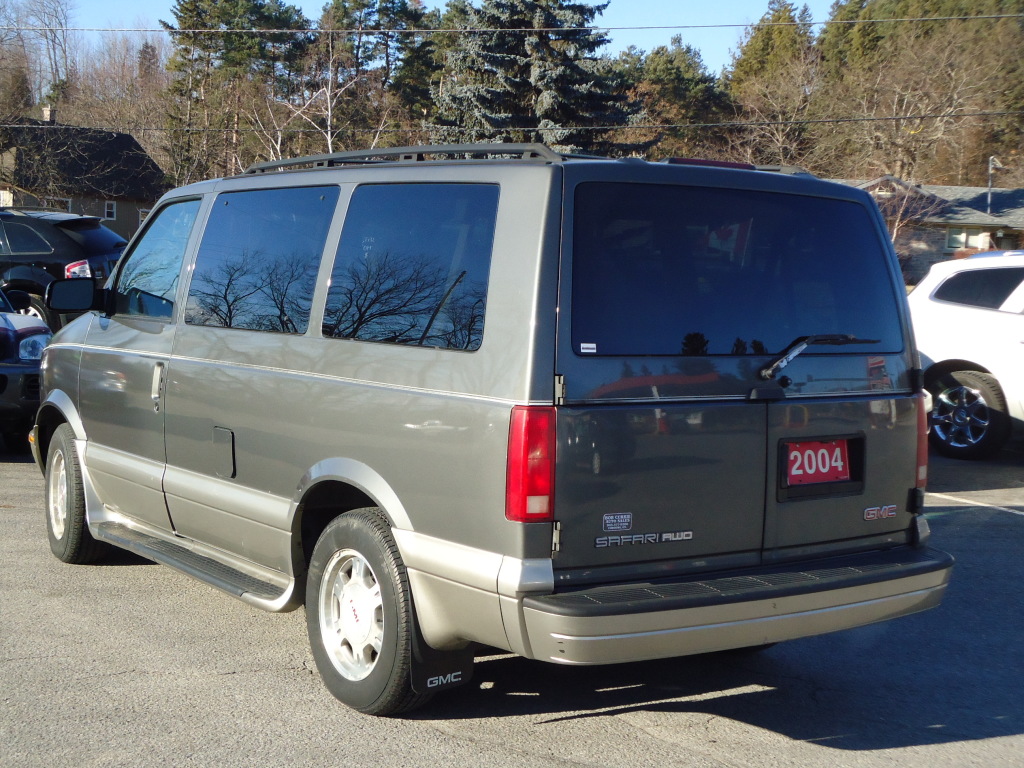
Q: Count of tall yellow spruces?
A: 0